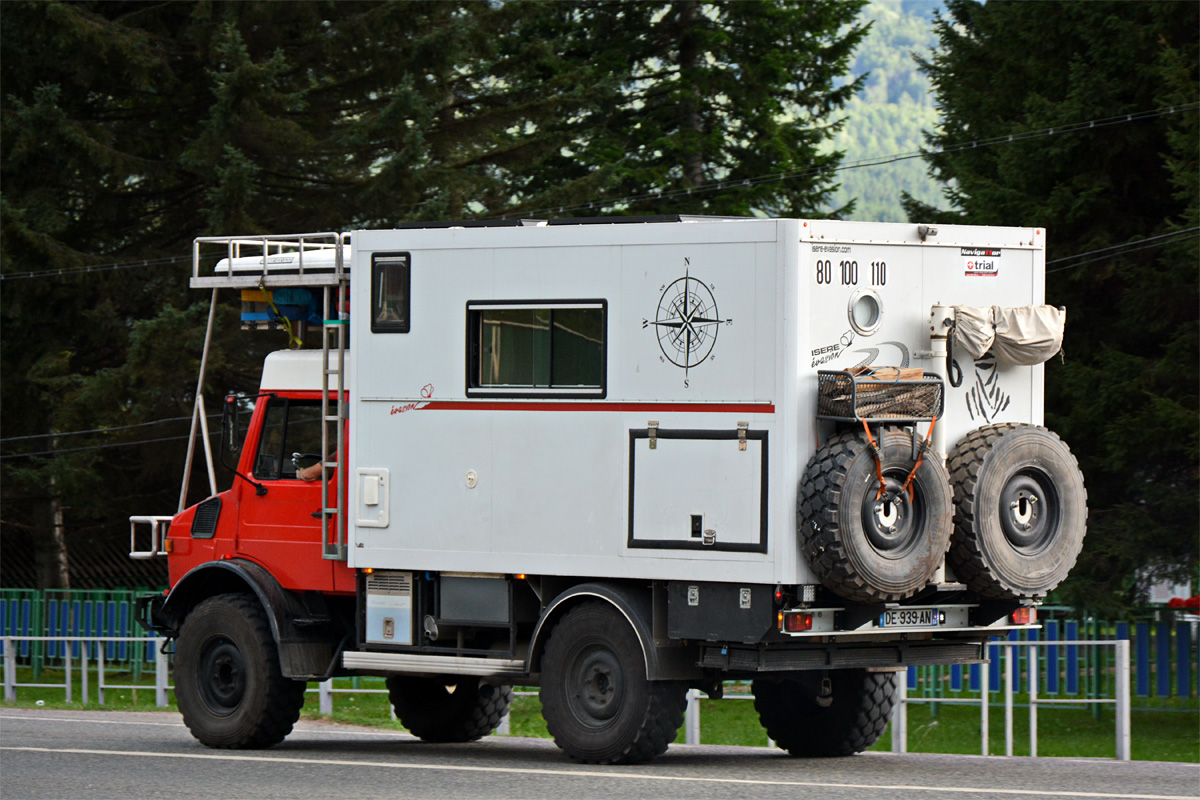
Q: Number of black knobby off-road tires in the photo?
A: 6